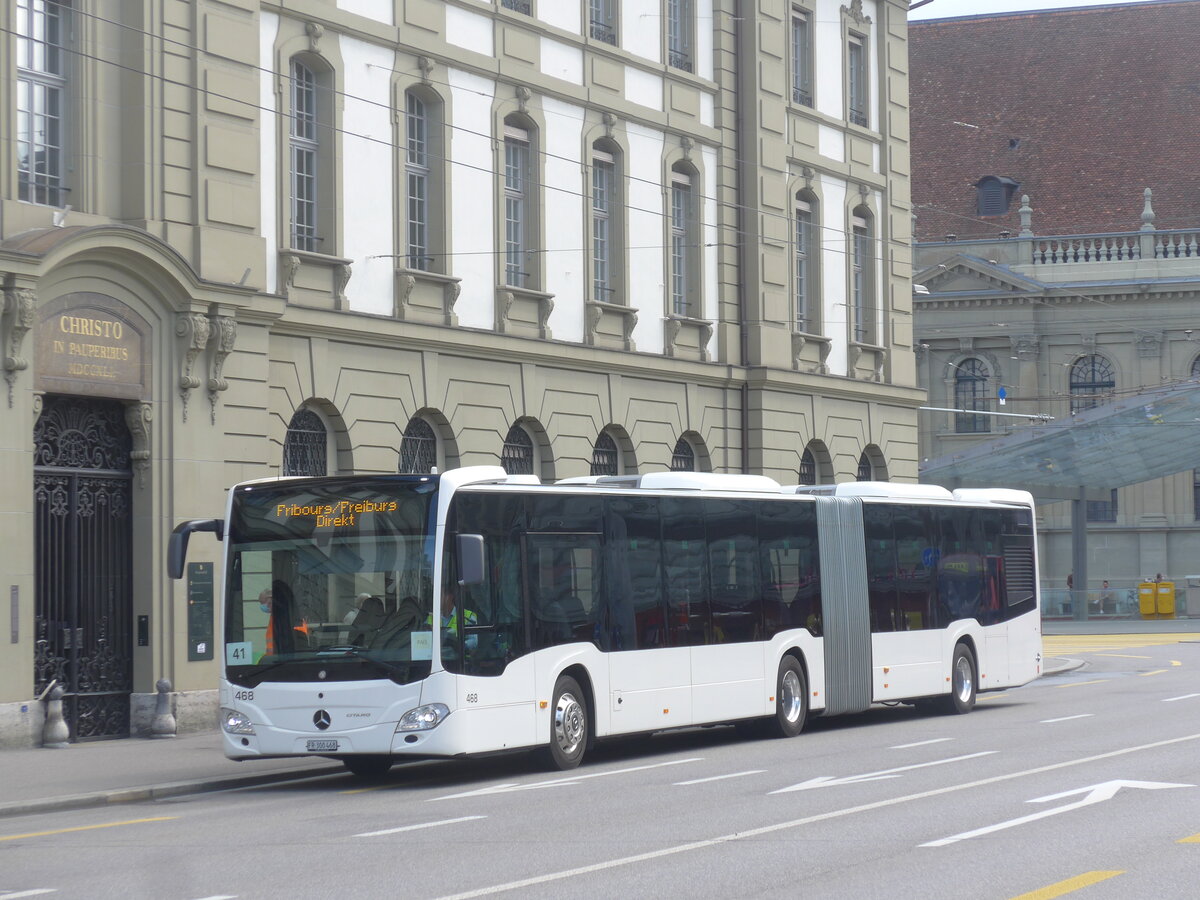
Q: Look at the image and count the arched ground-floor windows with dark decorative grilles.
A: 7